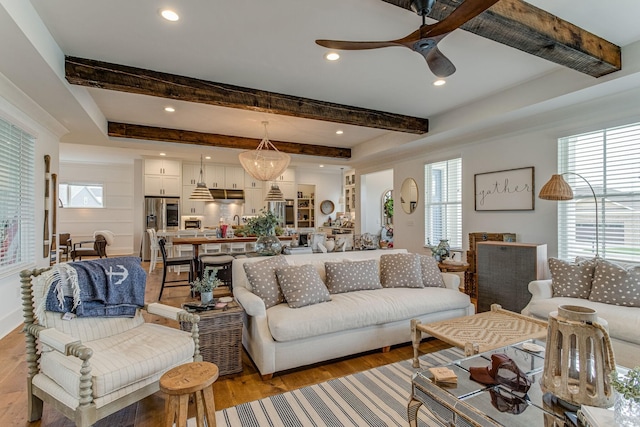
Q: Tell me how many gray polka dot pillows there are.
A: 7